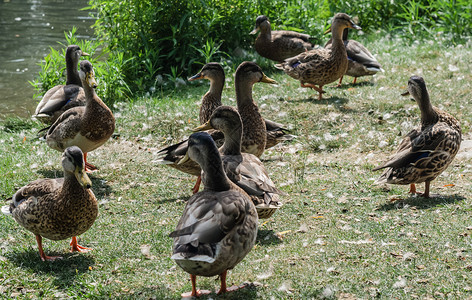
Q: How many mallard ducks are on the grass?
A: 11